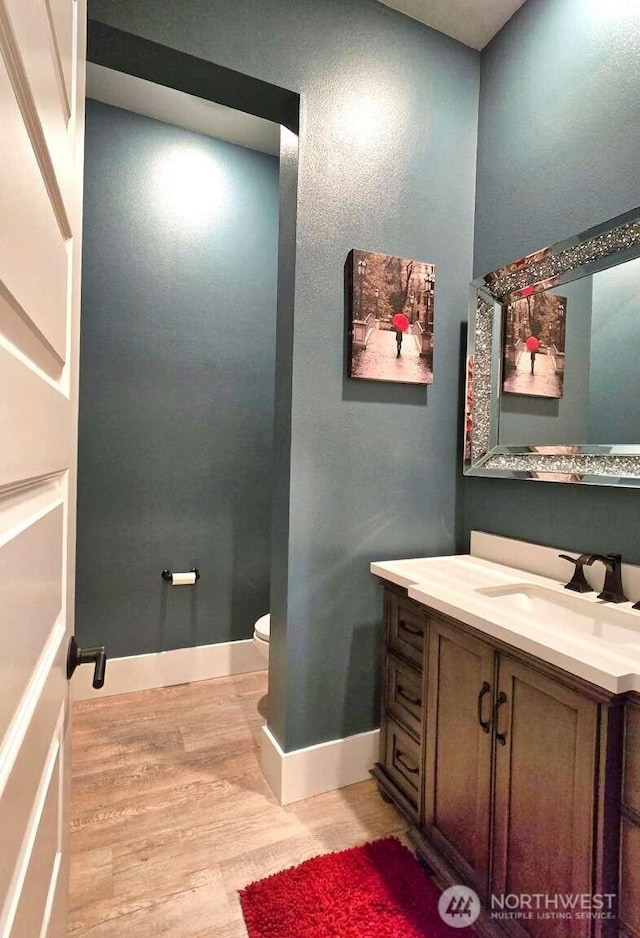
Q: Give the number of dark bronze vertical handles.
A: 2